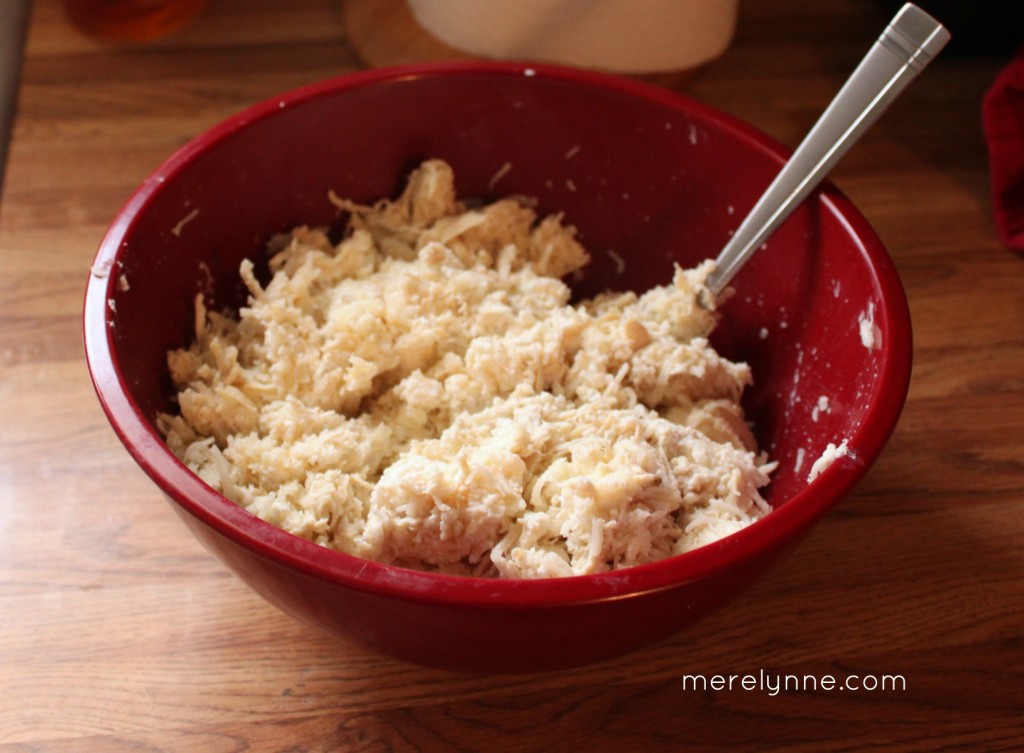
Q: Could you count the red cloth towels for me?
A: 1